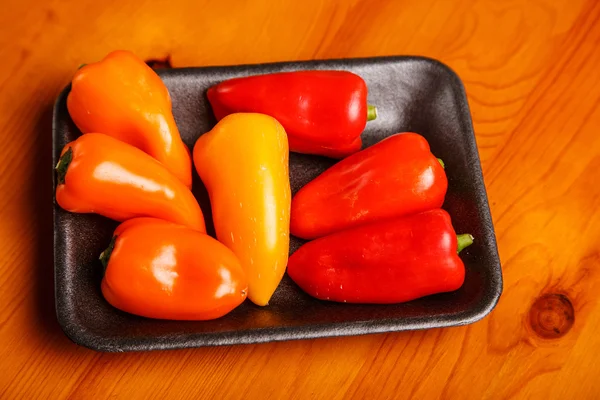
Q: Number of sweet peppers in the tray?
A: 7